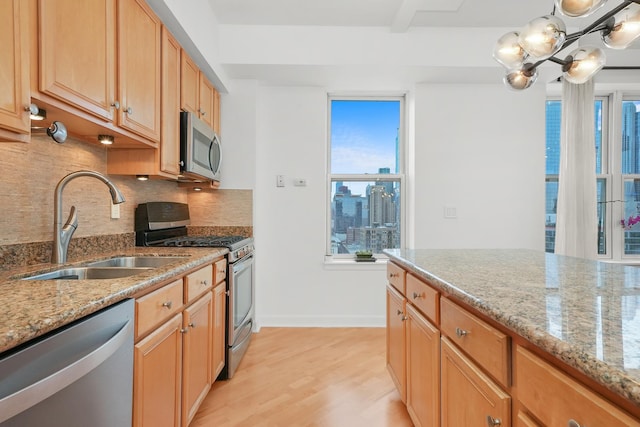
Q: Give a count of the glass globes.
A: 6